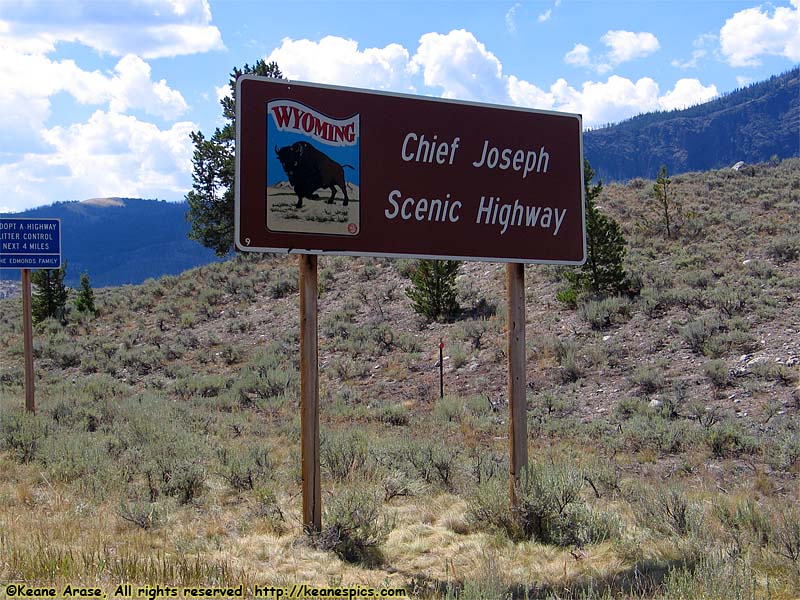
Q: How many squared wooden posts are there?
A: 3